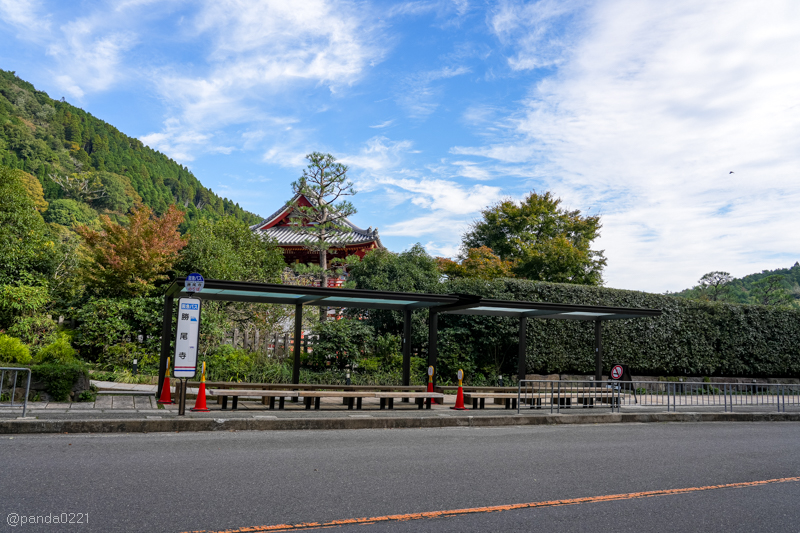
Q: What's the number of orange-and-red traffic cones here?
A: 4